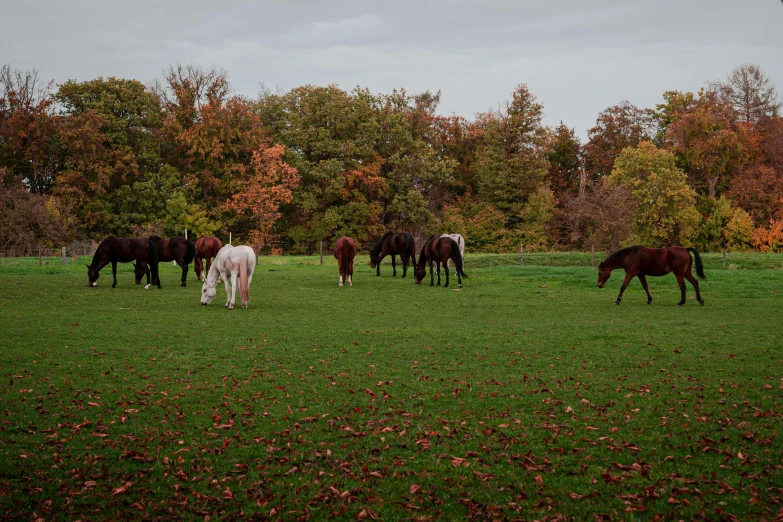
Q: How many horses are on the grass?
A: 9